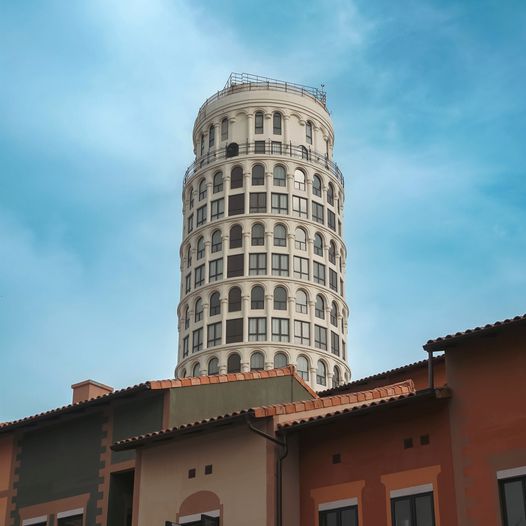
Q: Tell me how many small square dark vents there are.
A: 5